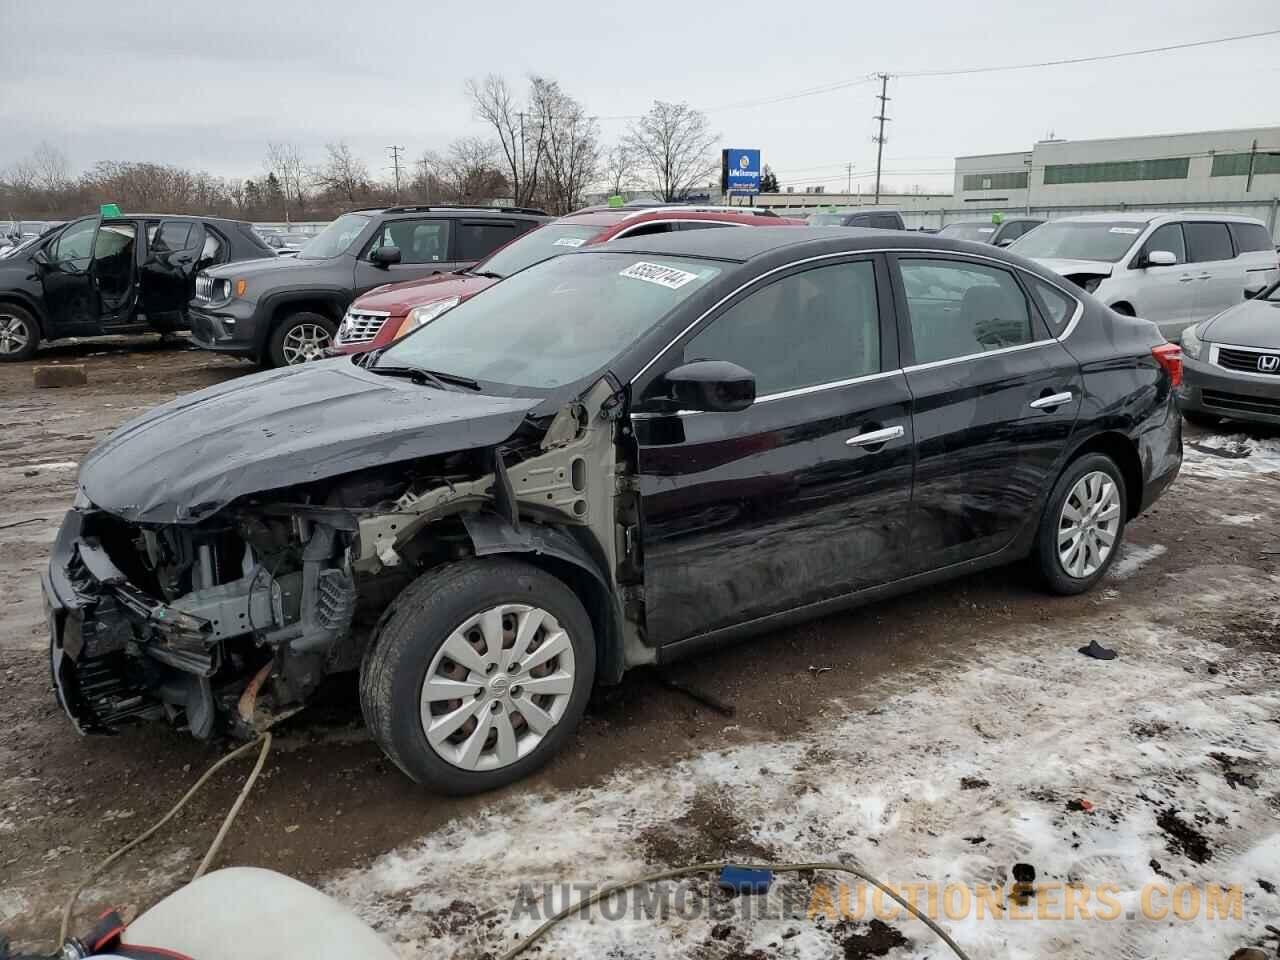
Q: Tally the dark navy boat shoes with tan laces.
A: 0